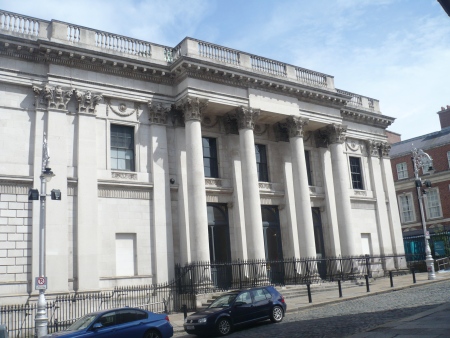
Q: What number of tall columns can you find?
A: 4